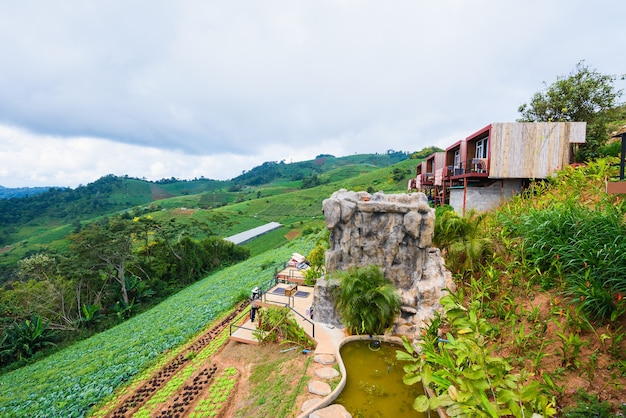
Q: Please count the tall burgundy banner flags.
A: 0